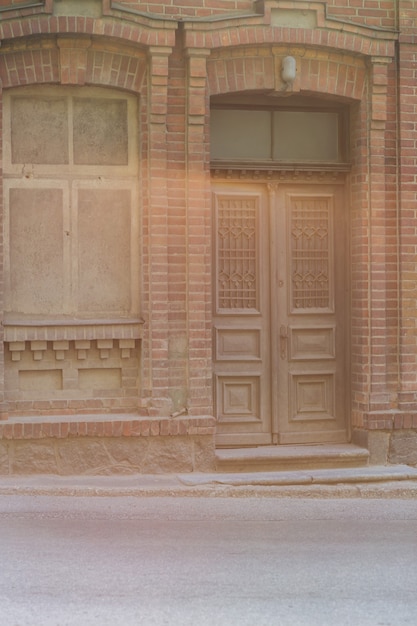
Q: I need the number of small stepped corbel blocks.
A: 6